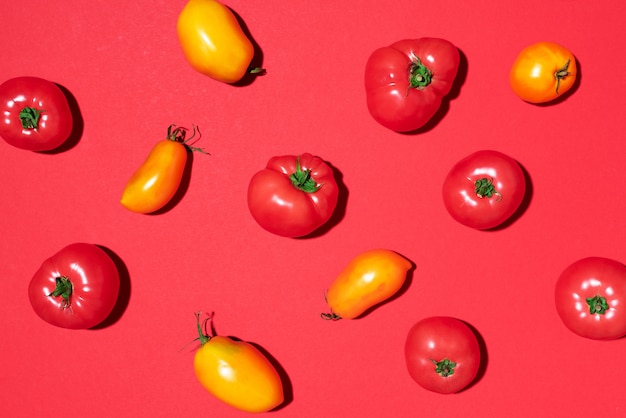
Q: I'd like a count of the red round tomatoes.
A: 7